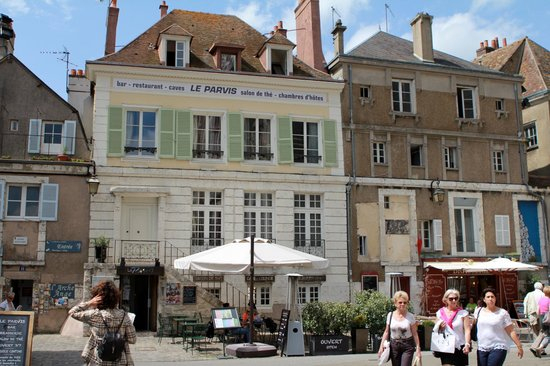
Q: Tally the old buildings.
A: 4